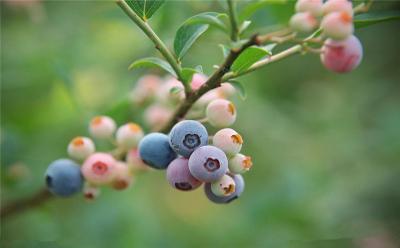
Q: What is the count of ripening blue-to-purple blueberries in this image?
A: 6